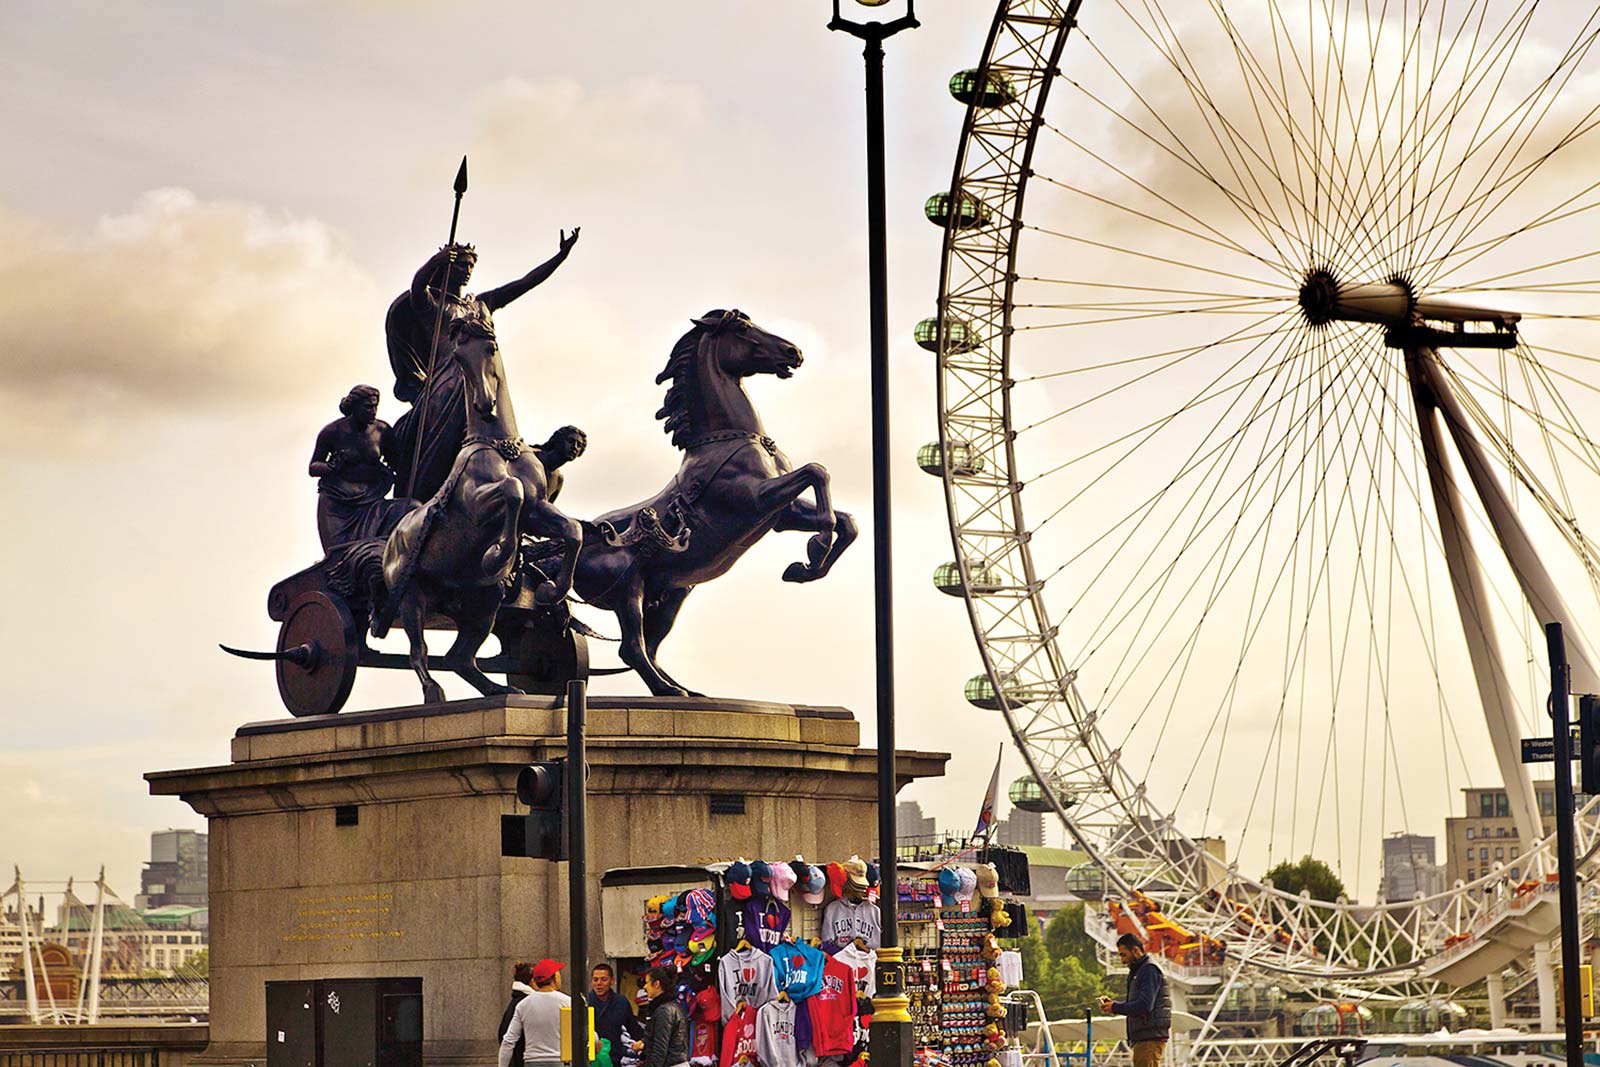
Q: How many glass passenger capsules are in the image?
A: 11